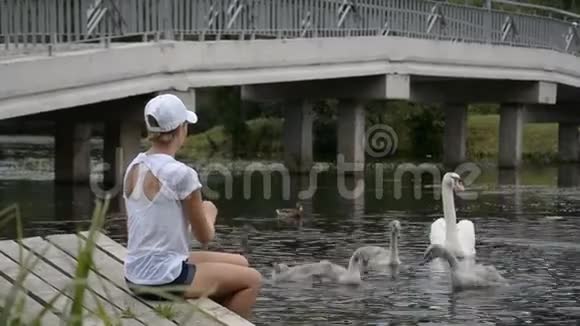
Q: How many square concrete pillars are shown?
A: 7